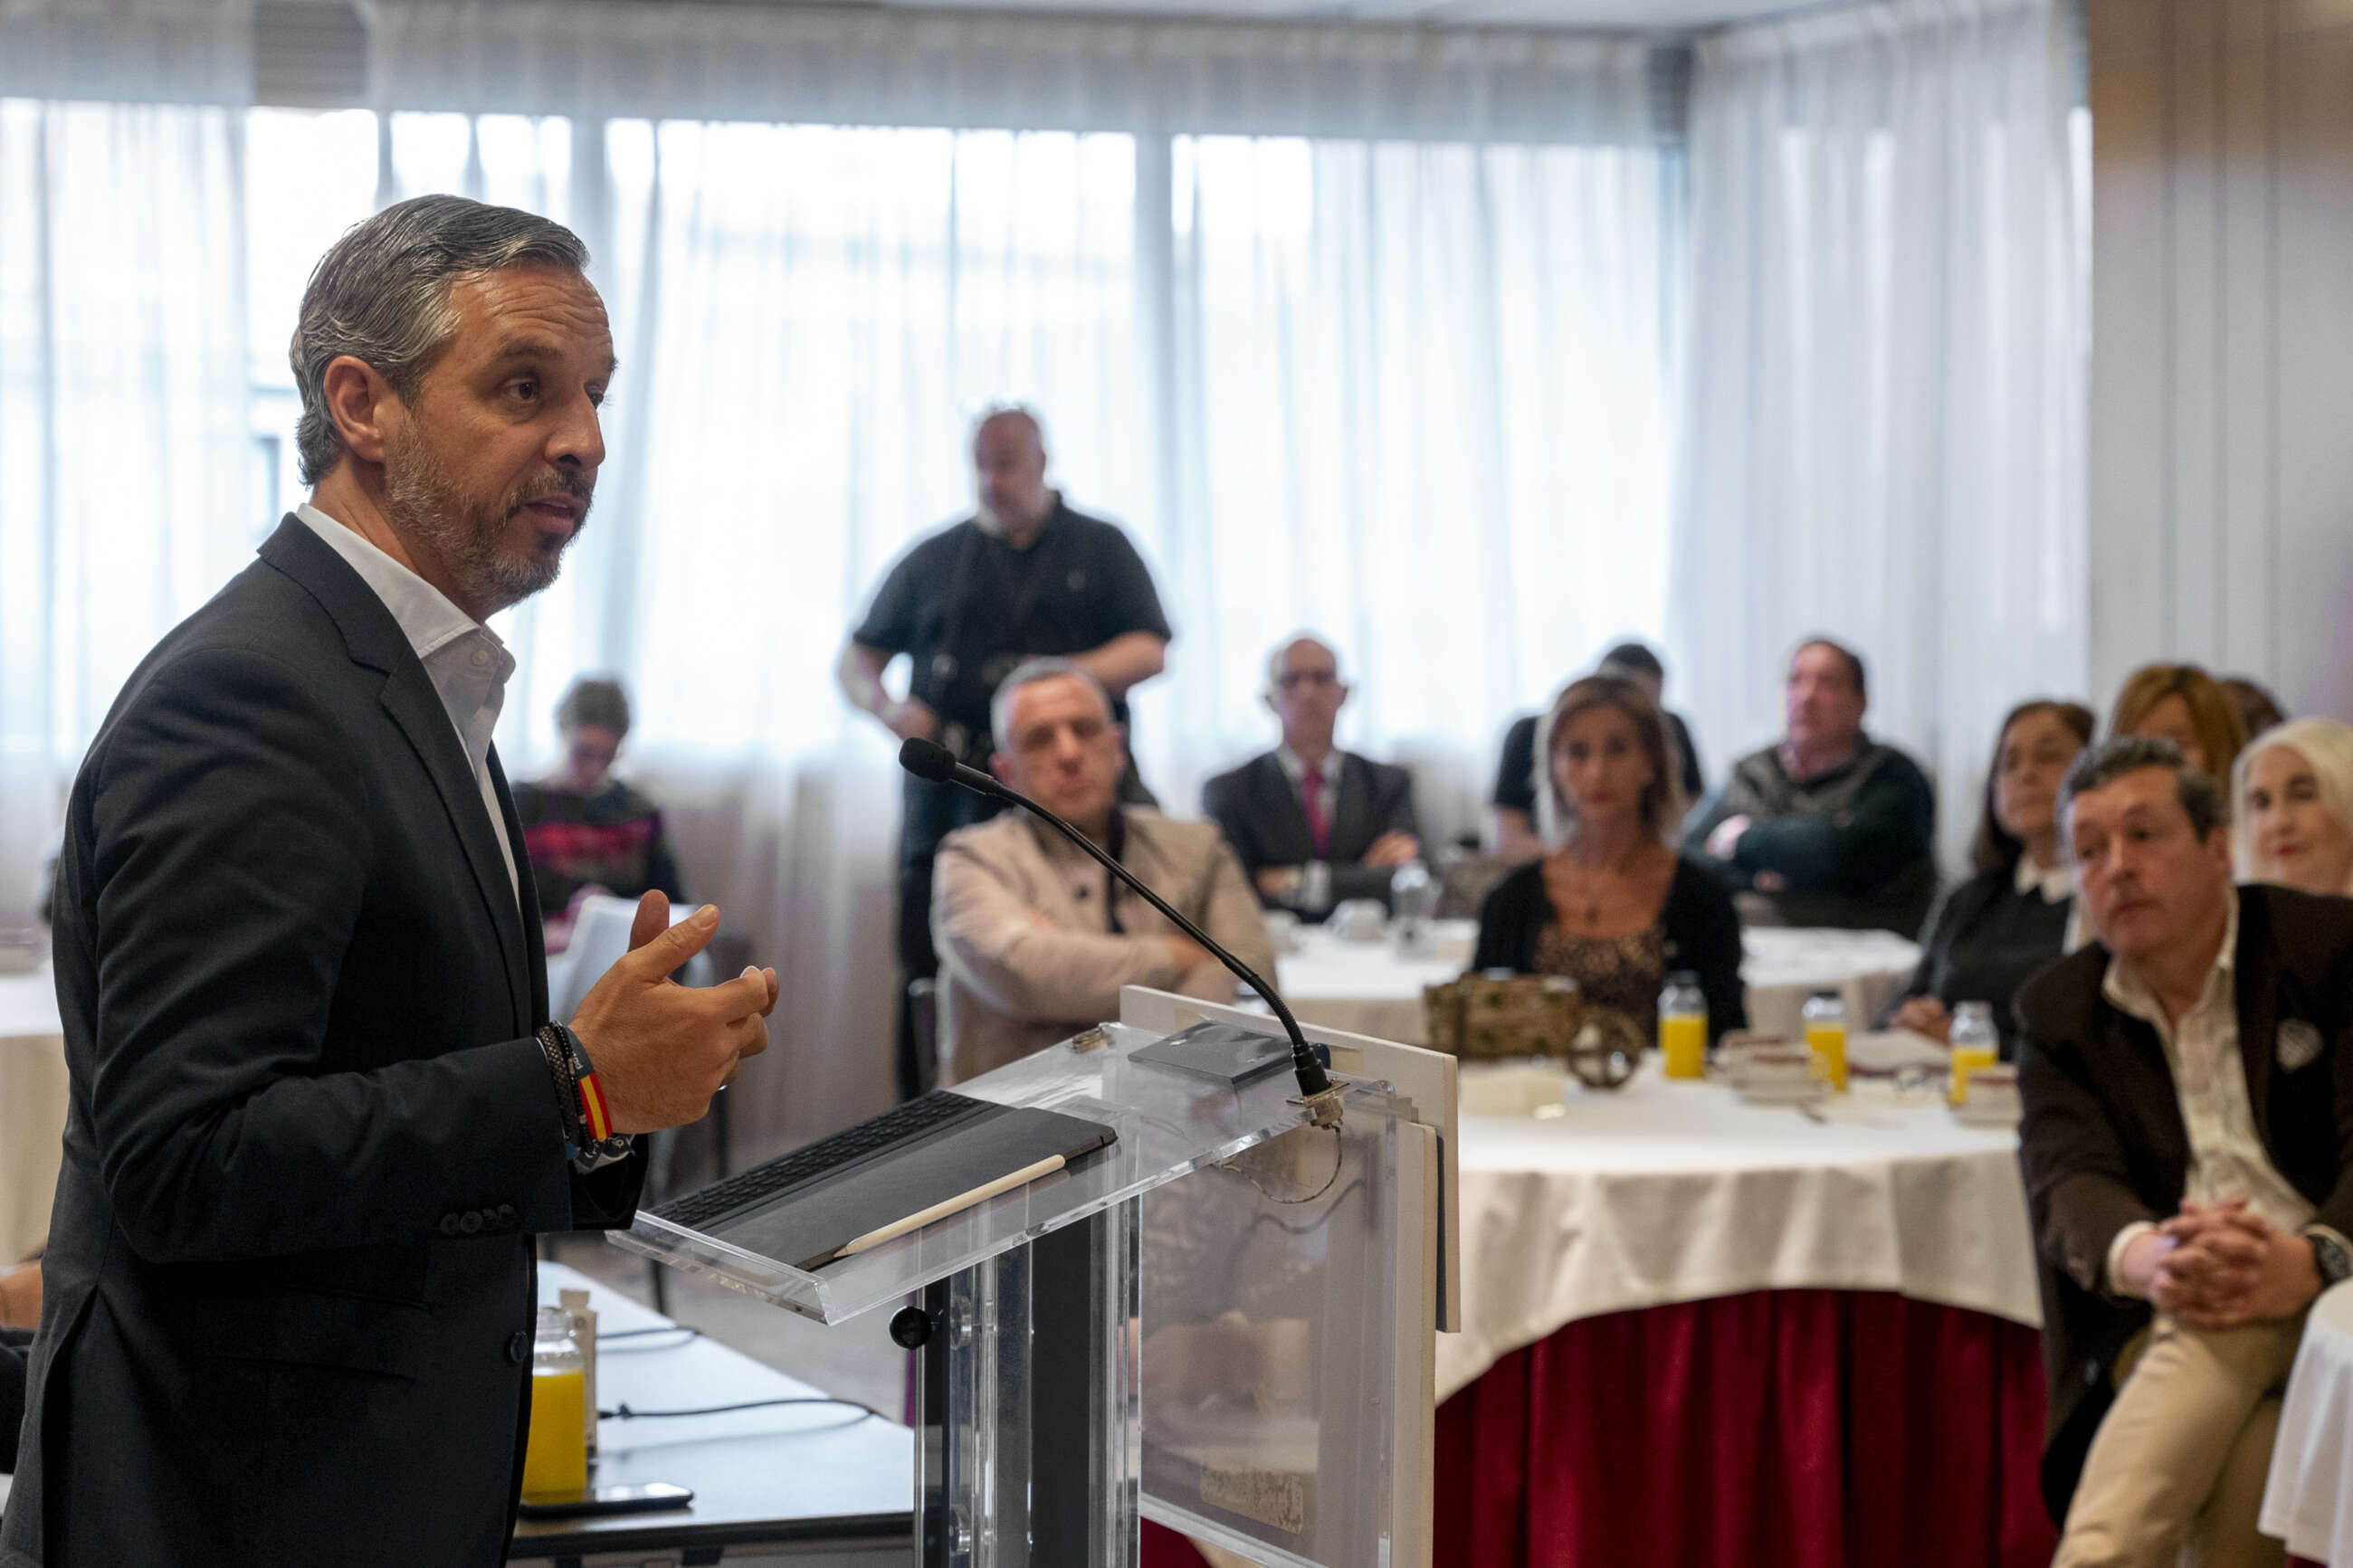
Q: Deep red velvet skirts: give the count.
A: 1